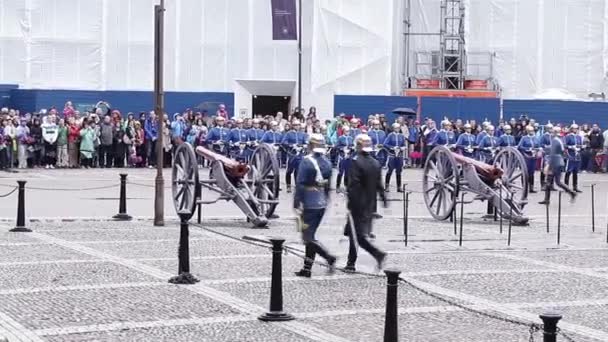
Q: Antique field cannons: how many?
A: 2